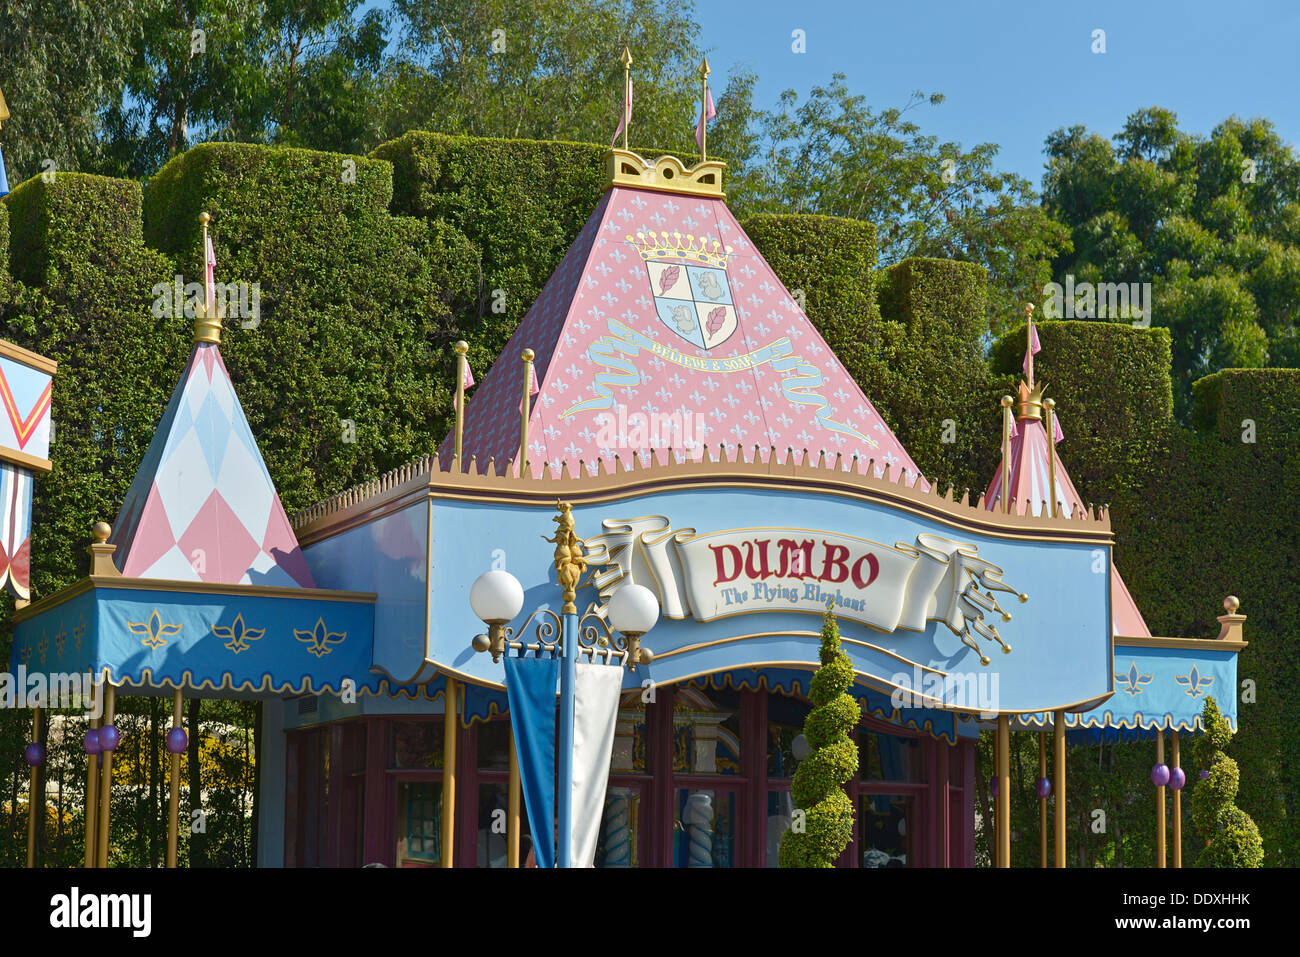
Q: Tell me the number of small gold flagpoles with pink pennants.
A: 8